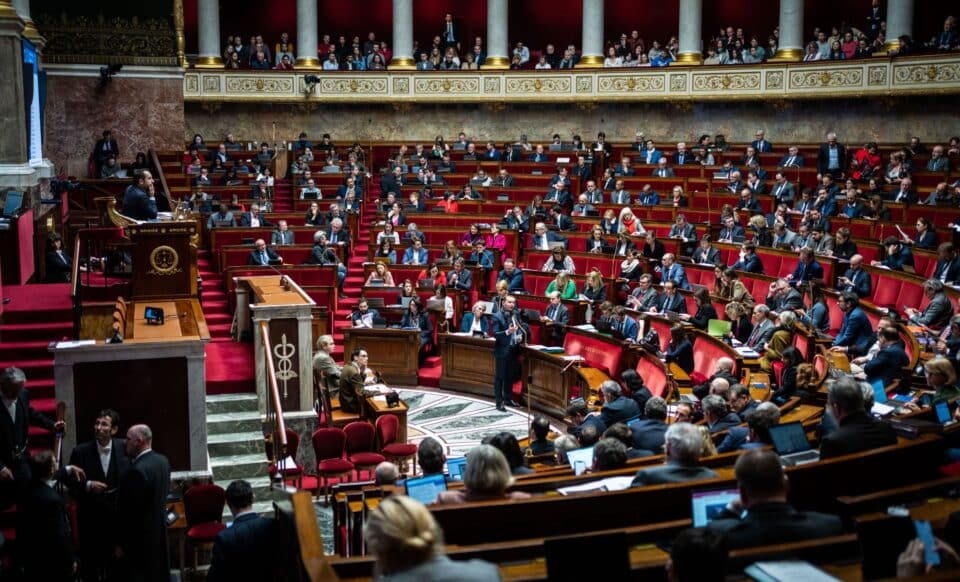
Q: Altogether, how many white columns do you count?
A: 8